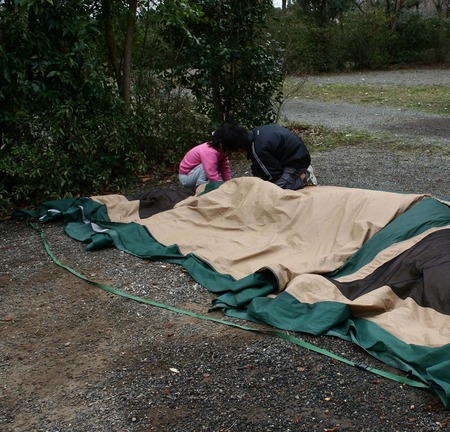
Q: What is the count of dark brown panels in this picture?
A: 2